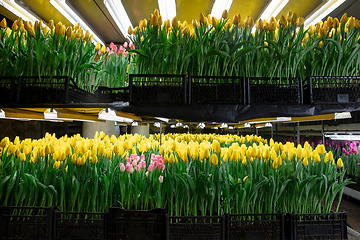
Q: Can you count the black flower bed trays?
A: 13